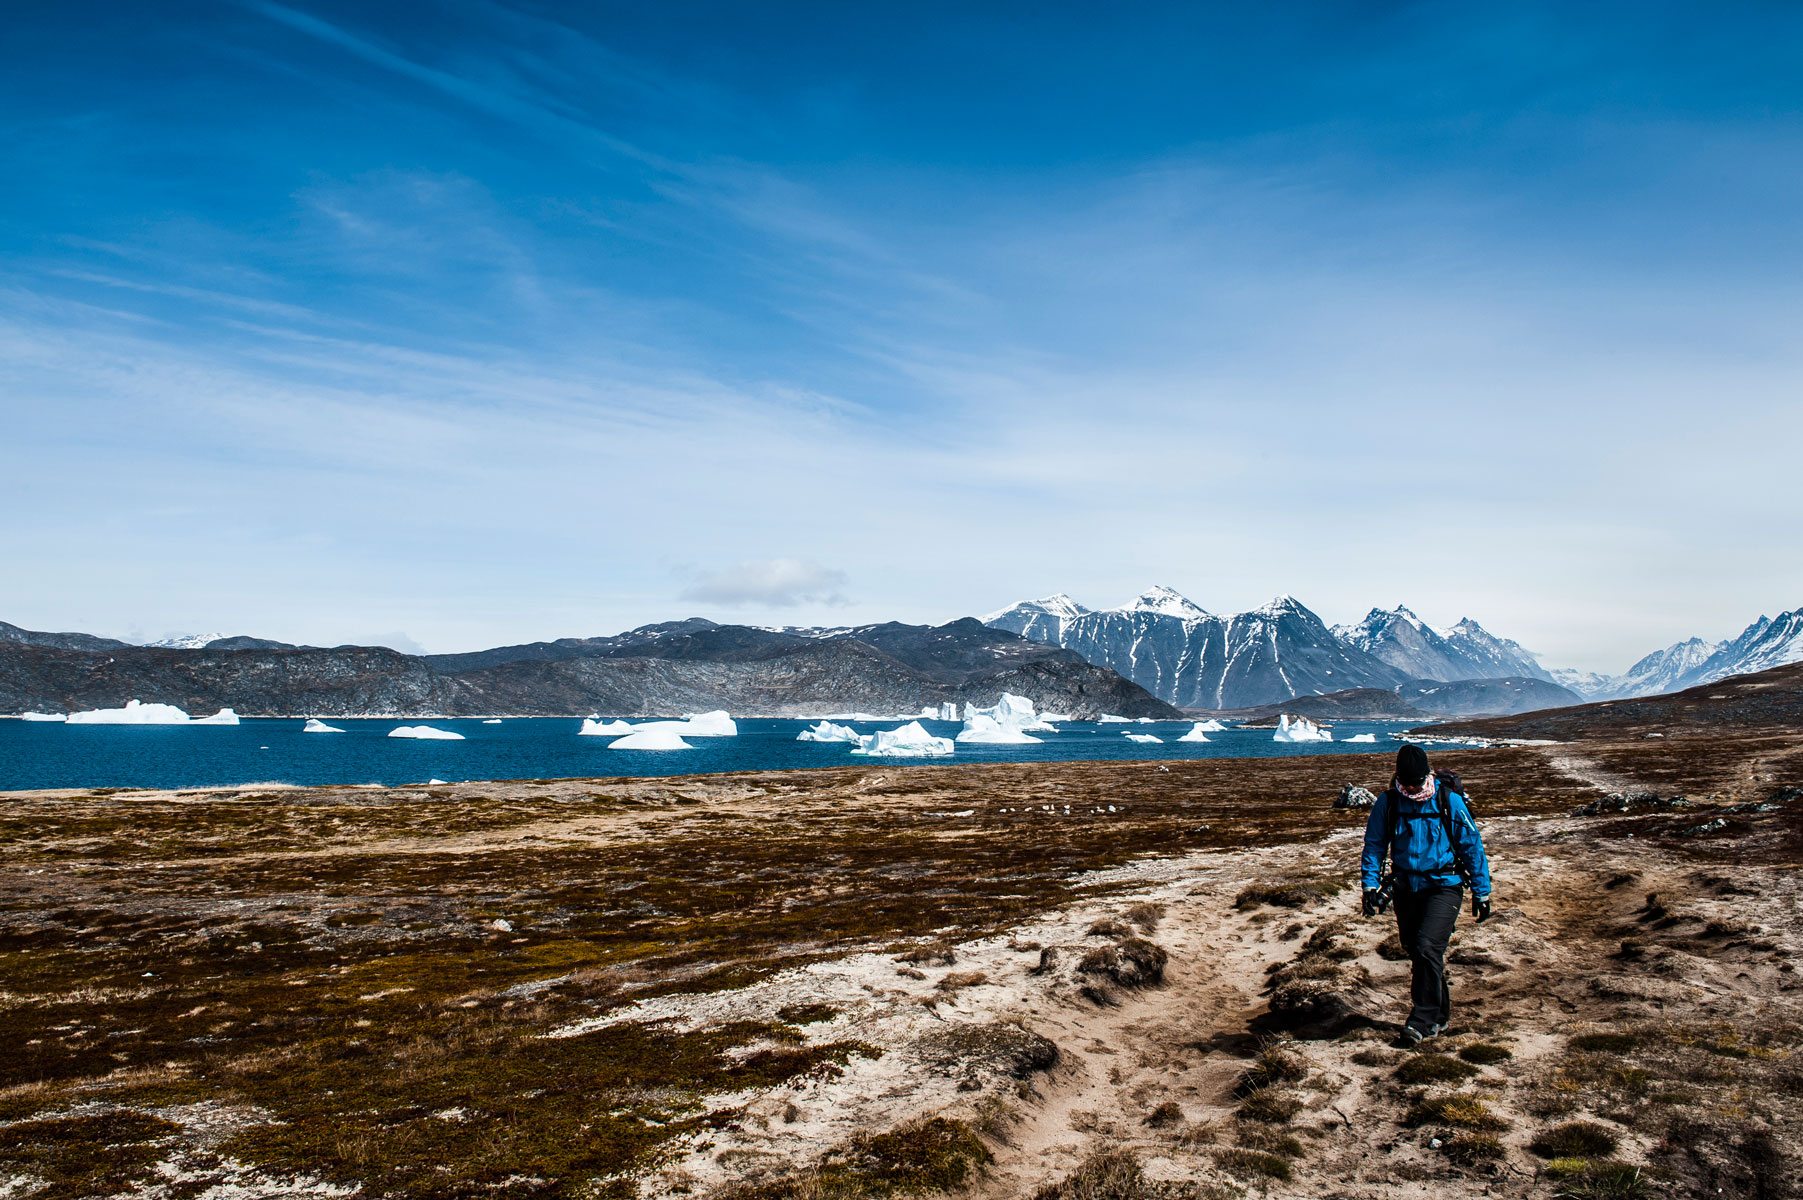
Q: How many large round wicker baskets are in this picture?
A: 0